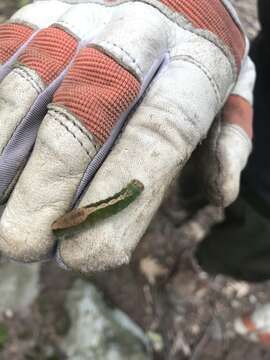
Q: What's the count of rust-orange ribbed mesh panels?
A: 5